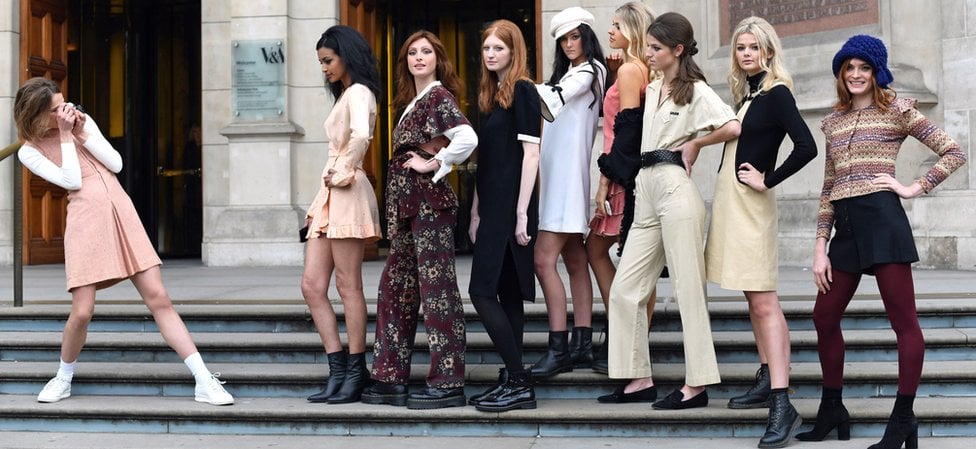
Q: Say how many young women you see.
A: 9